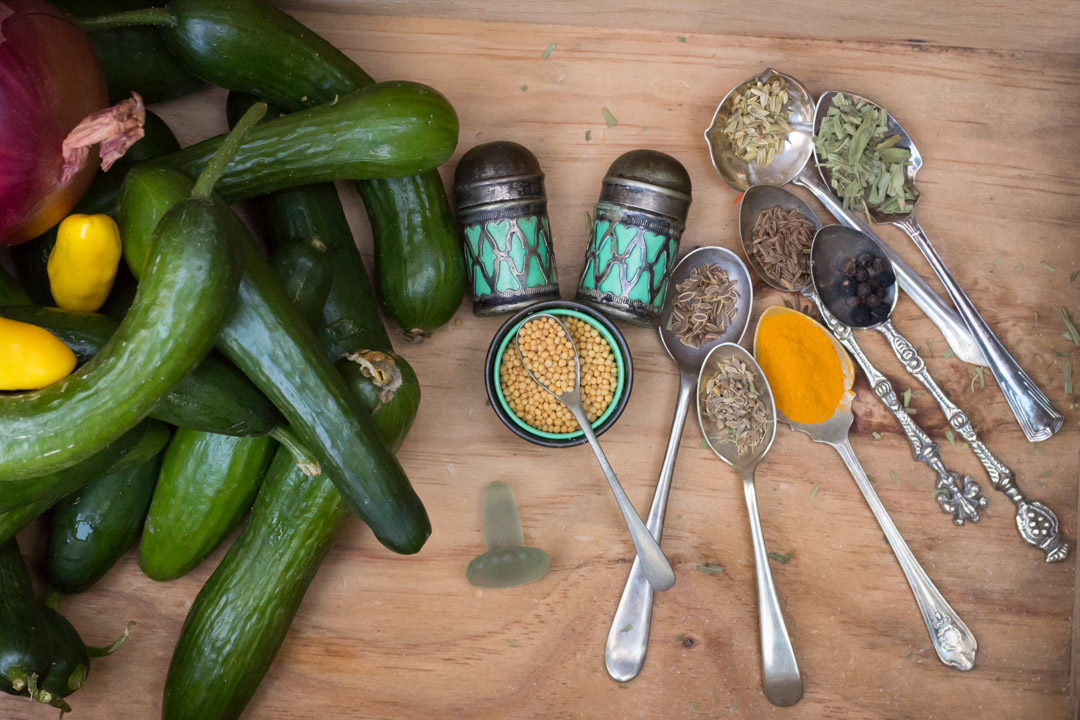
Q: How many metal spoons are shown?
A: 8